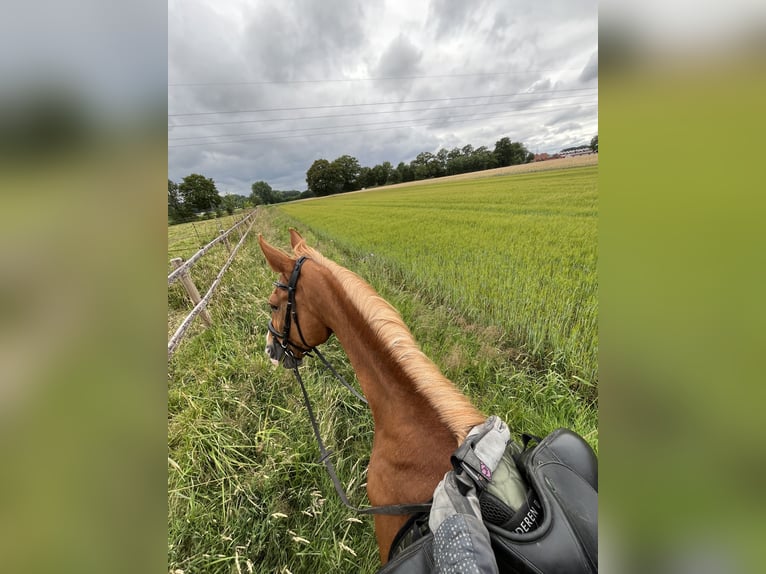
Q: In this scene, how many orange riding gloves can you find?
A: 0